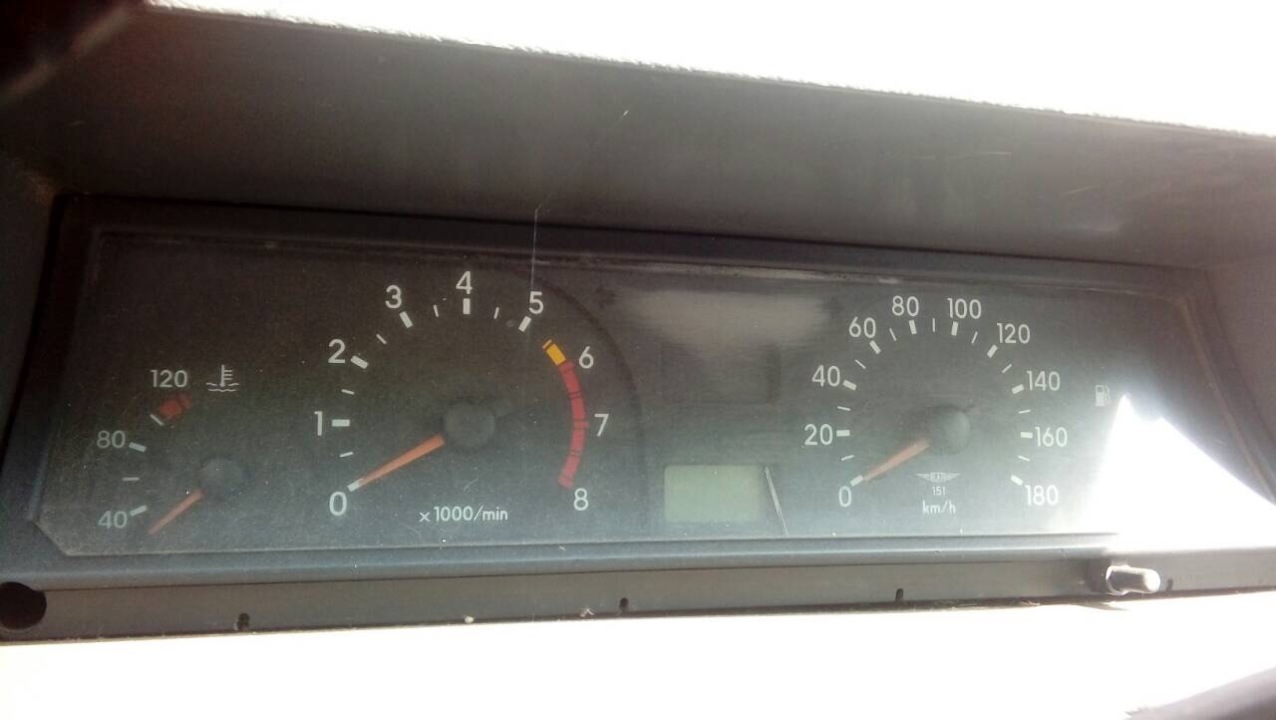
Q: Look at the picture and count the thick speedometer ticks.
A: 10